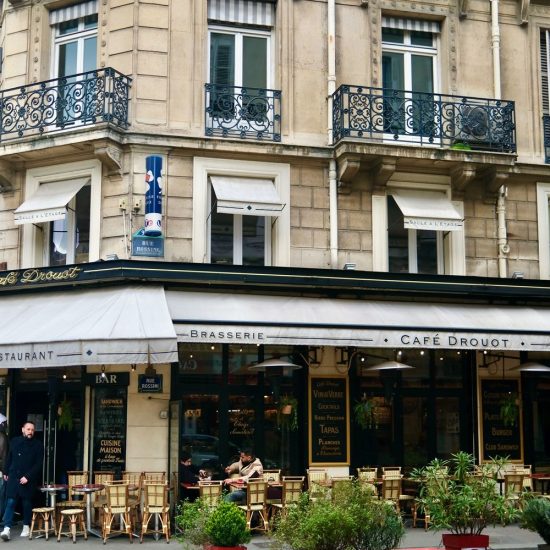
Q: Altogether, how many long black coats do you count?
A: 1